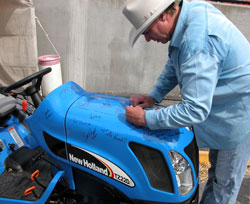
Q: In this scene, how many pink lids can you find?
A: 1